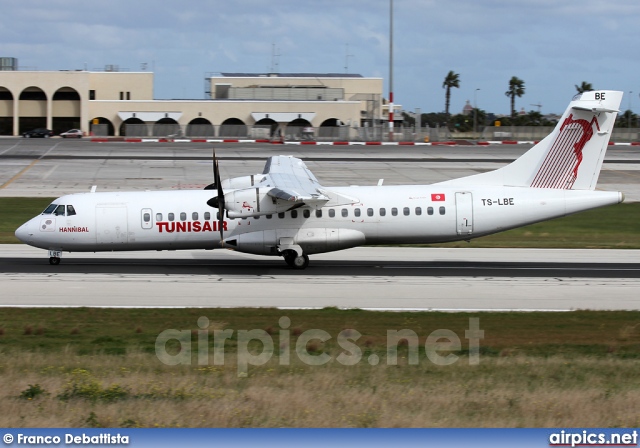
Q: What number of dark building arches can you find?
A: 11